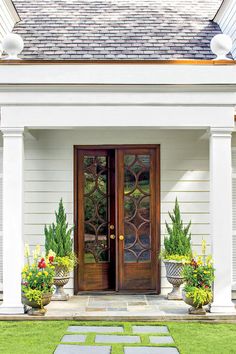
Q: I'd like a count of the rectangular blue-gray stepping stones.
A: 7